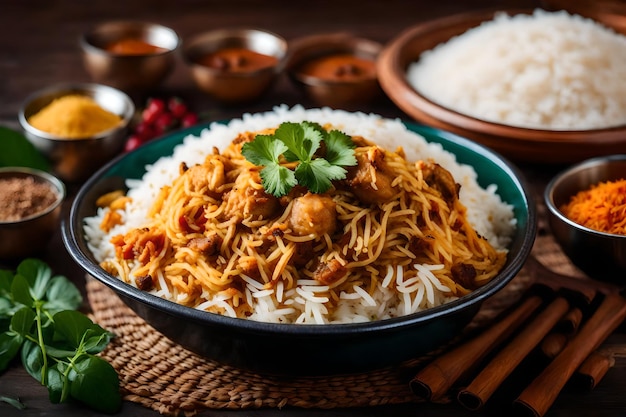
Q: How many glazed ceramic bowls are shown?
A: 1